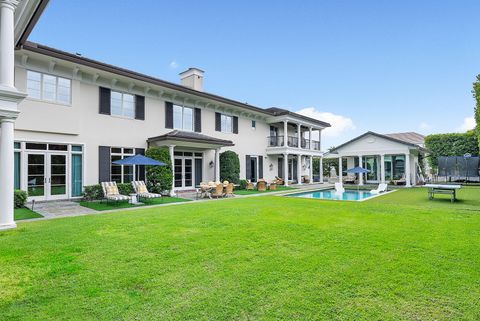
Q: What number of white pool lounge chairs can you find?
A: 2